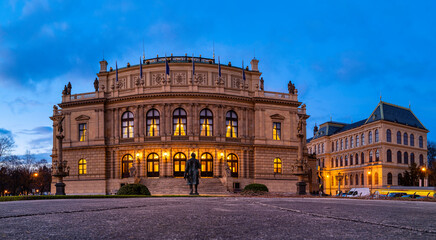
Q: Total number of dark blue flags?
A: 6